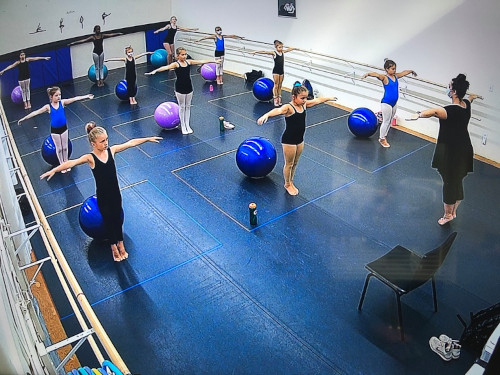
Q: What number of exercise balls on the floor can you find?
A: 11